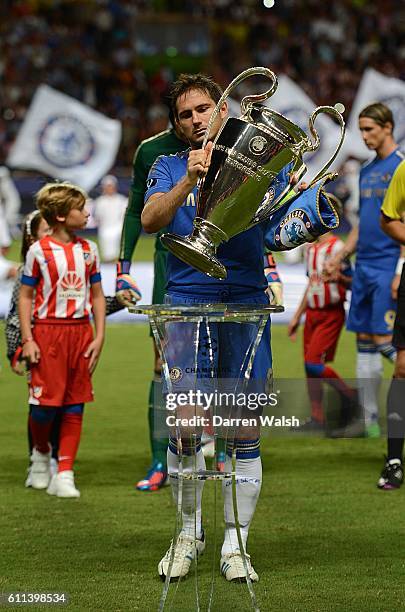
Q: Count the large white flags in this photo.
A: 3